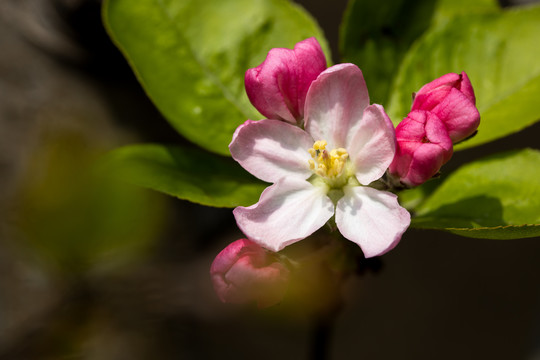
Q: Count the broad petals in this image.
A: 5